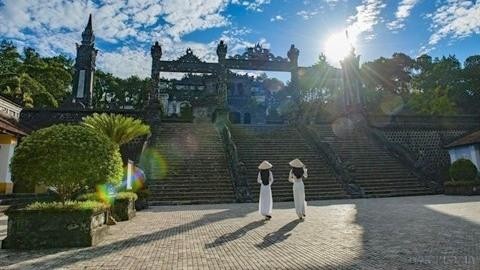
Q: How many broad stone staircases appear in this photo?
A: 3